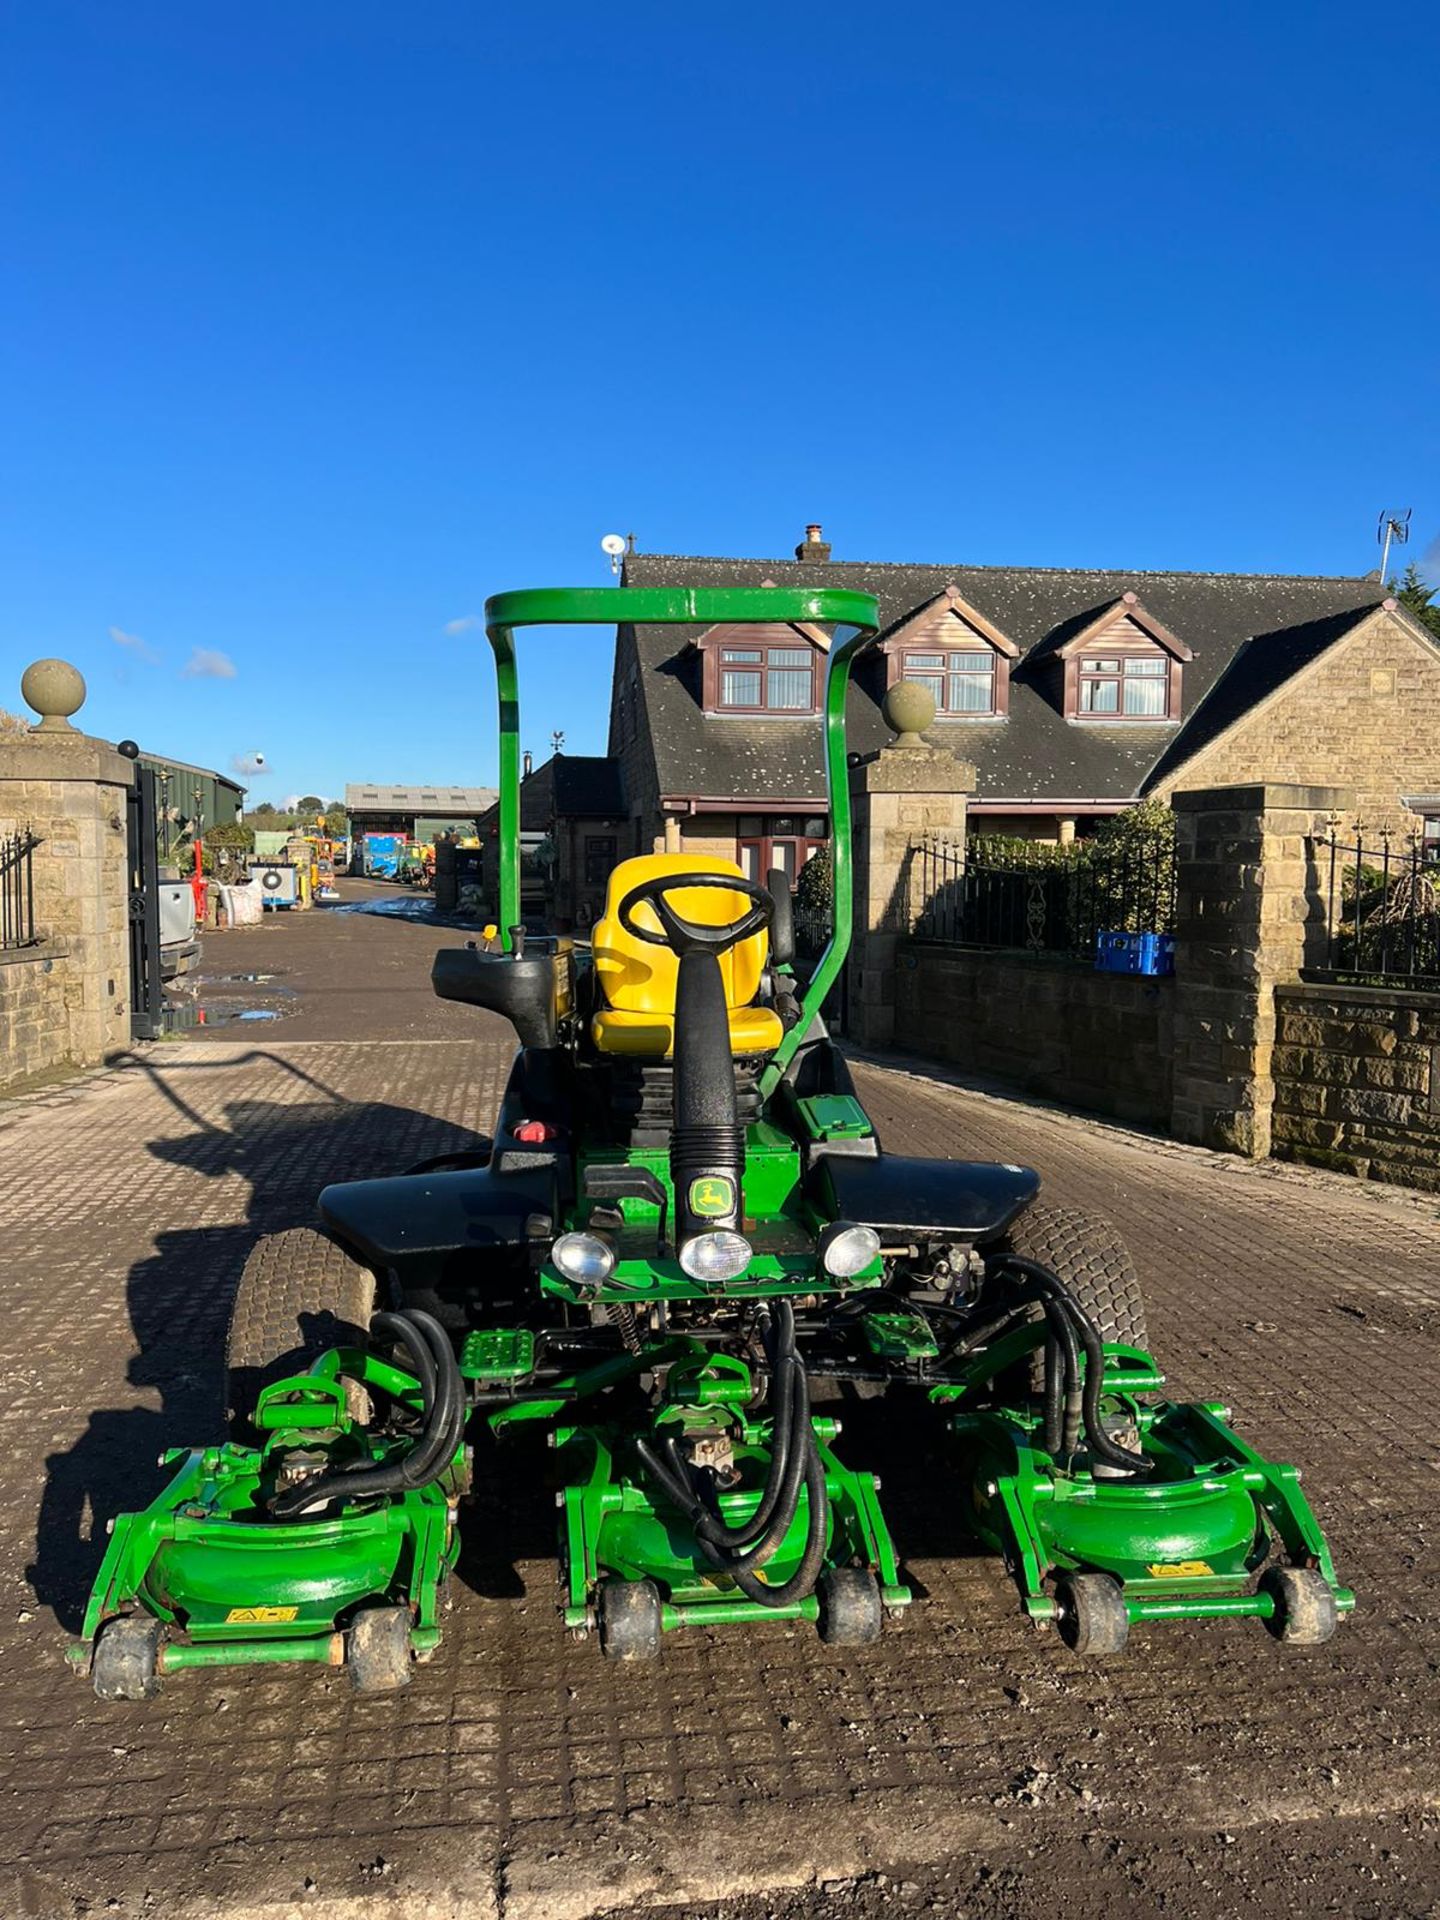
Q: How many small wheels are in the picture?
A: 6